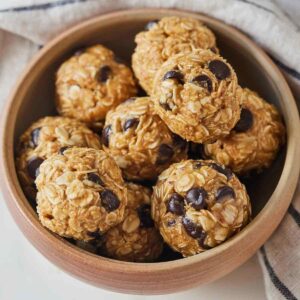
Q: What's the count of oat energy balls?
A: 9